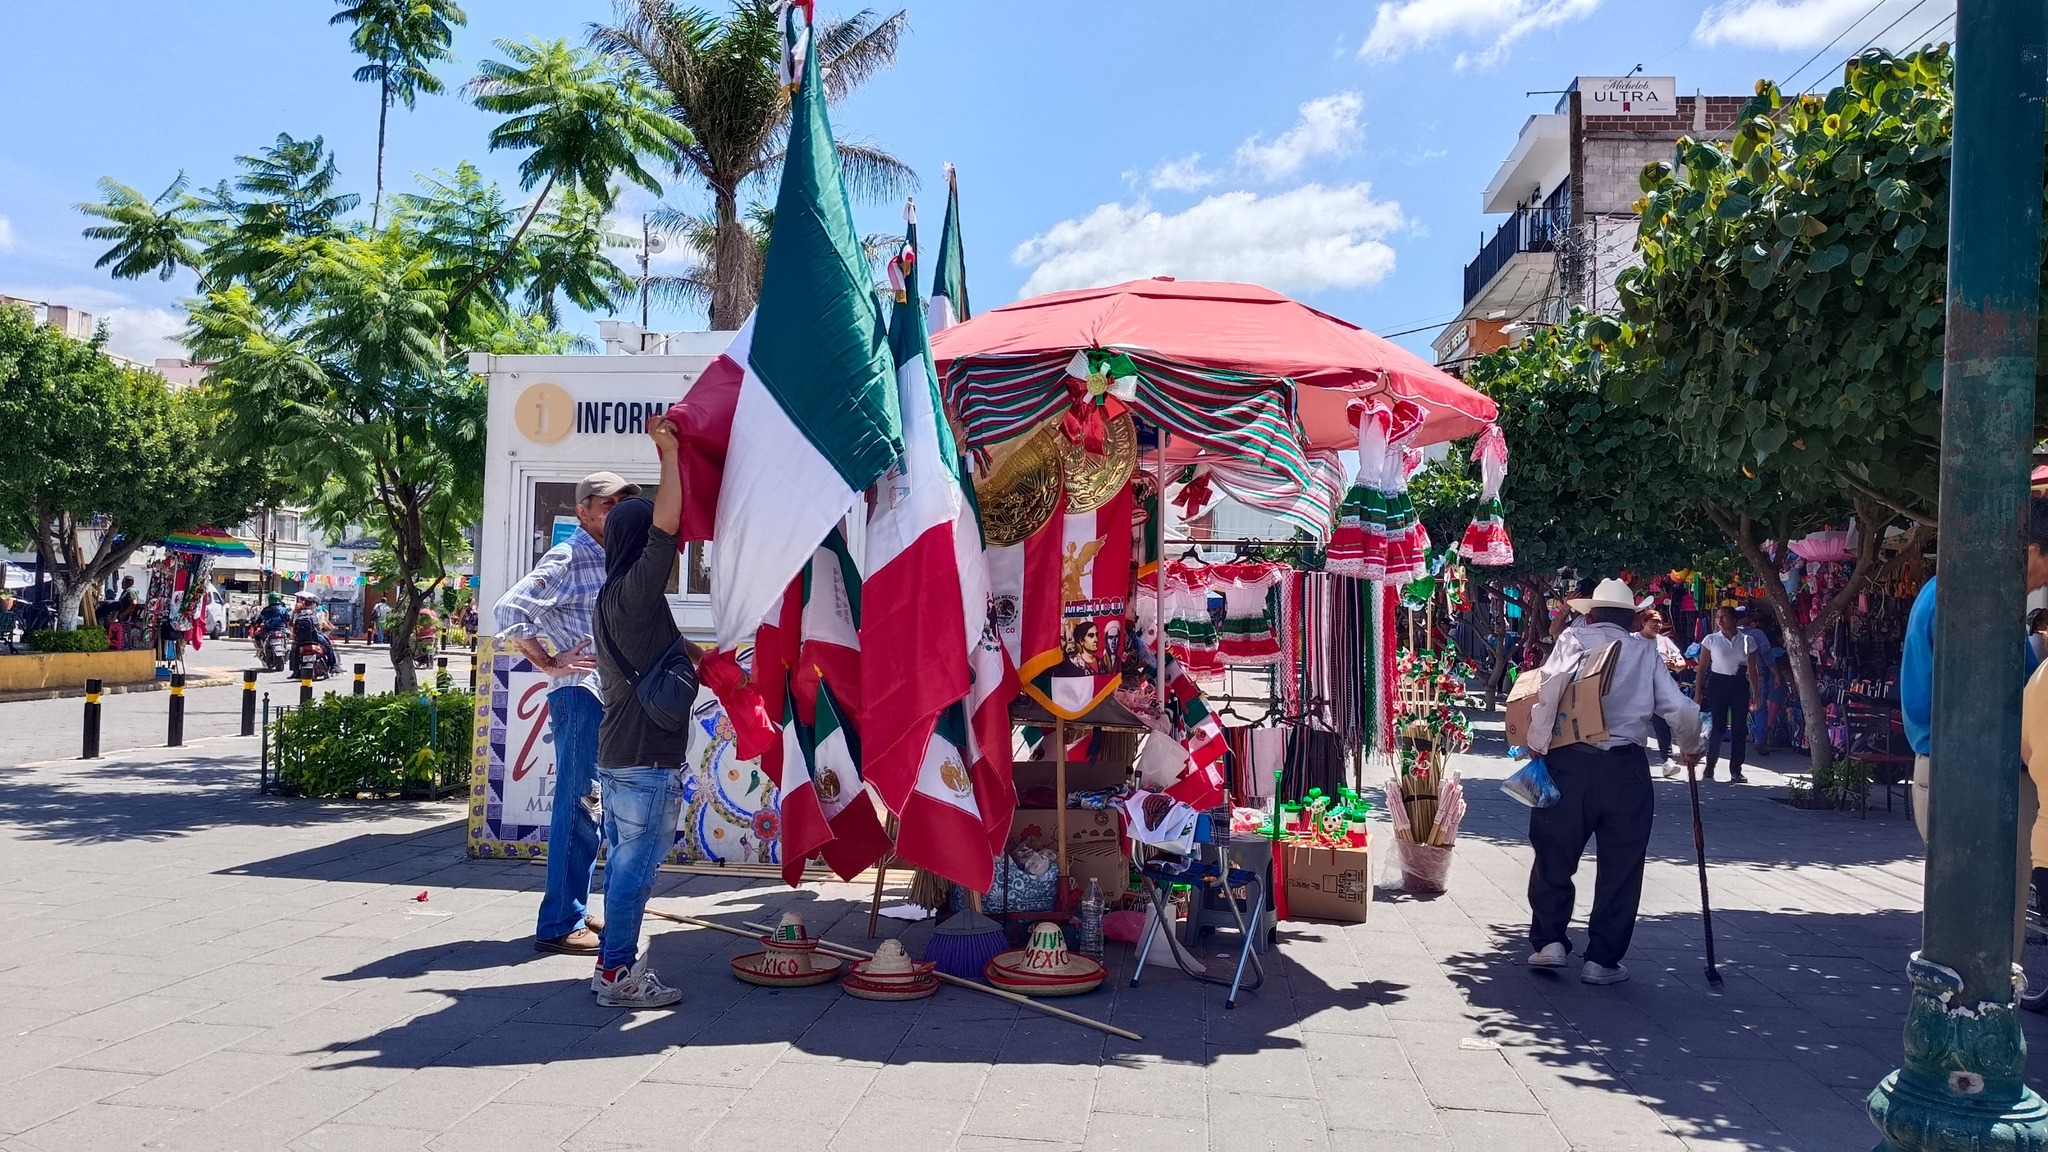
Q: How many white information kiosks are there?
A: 1